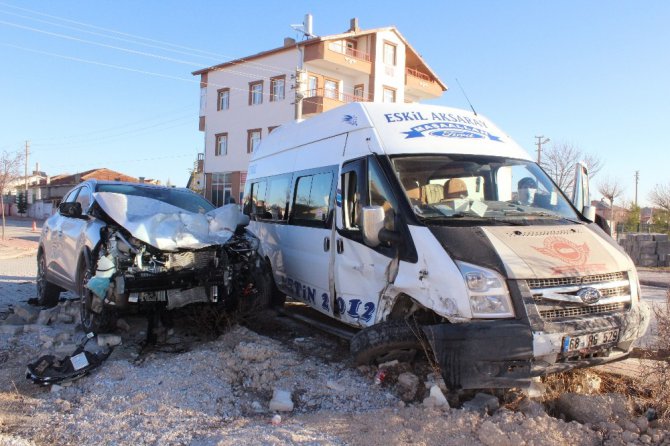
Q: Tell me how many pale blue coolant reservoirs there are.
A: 1